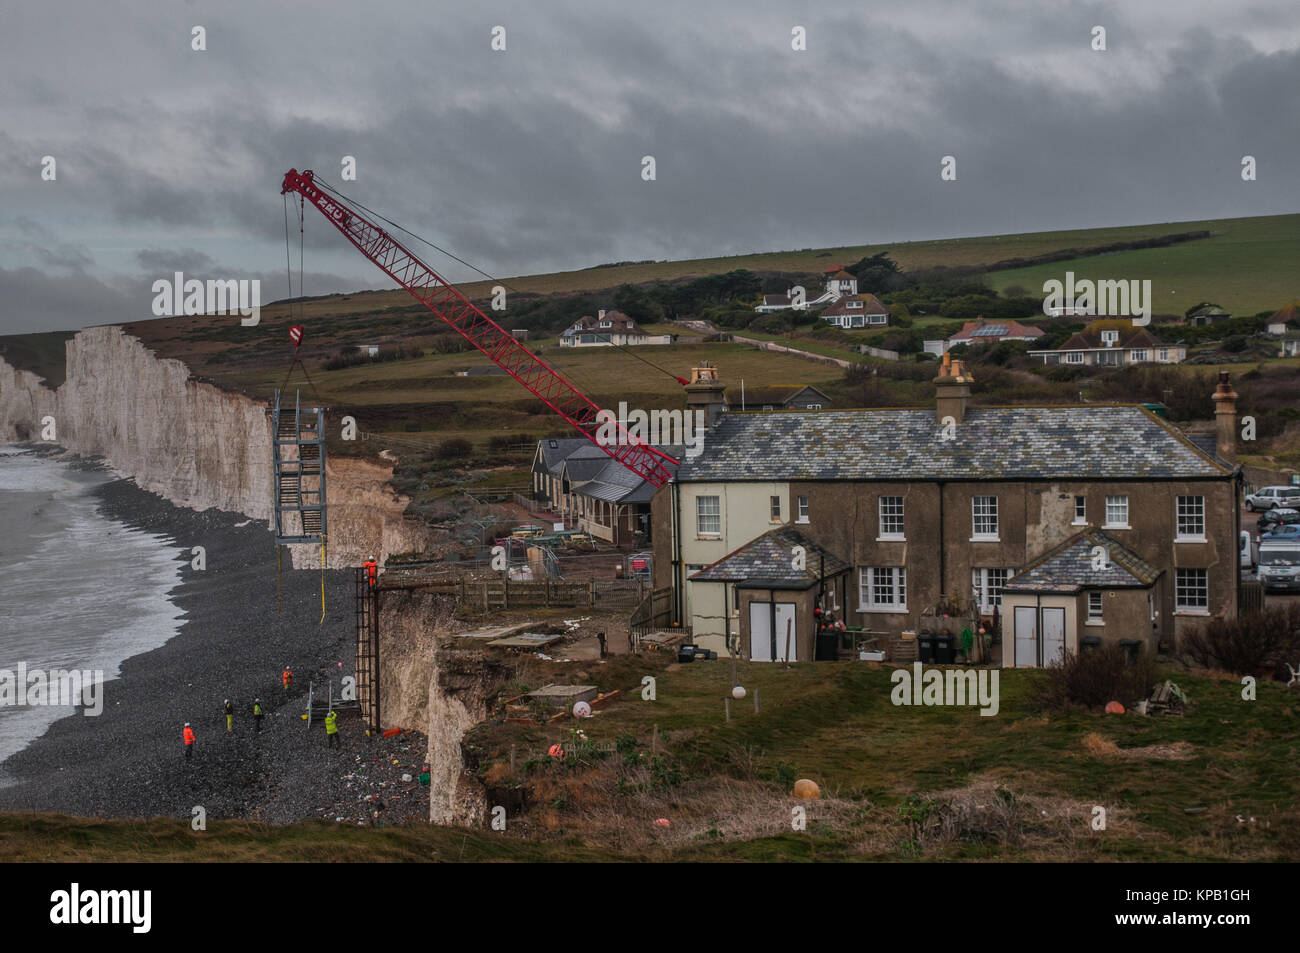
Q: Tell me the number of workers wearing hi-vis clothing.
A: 6